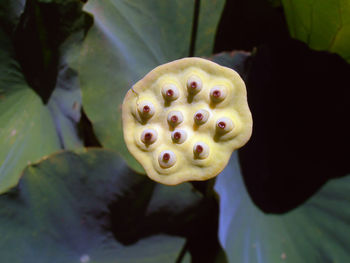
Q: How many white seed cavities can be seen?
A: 11